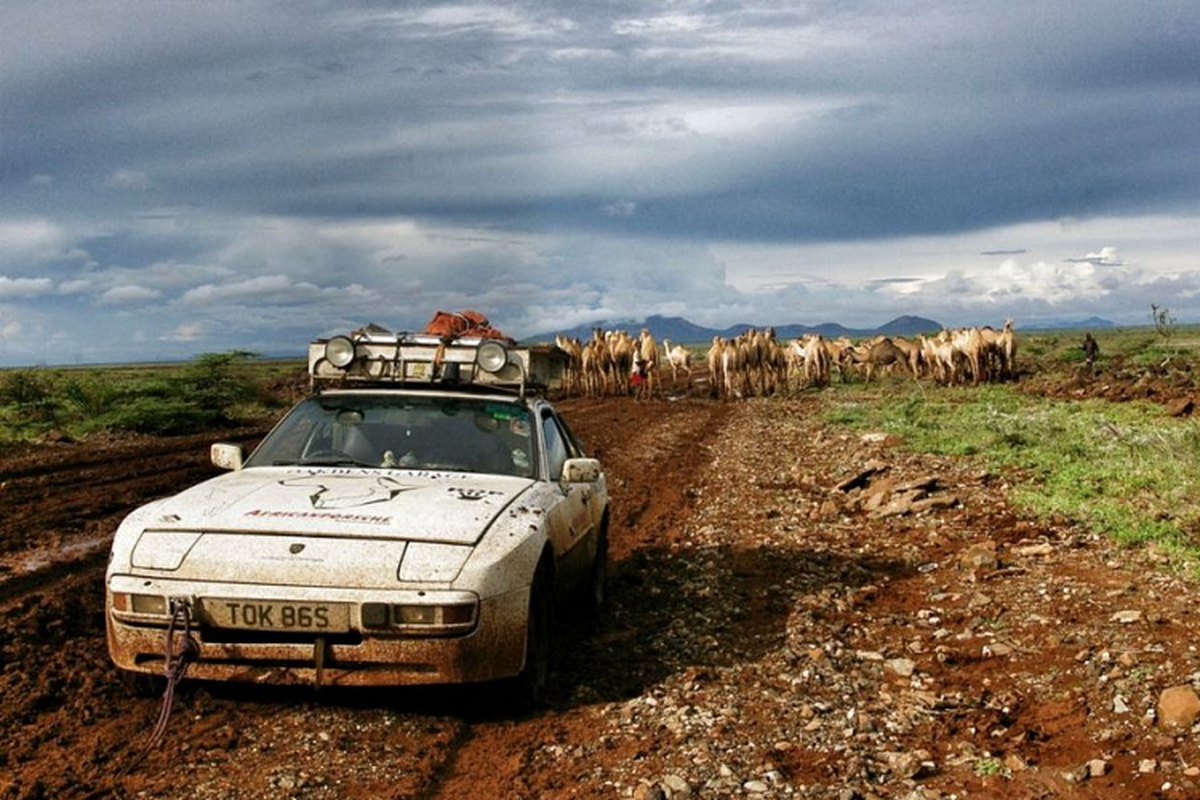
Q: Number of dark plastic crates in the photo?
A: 0